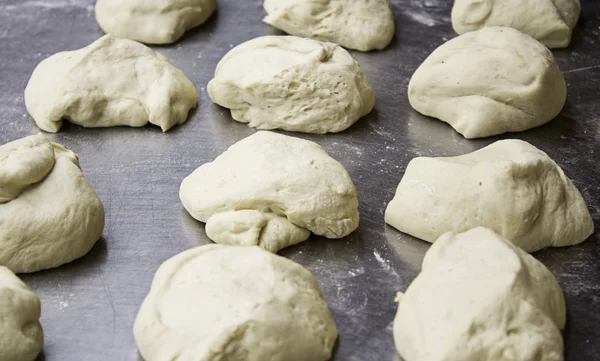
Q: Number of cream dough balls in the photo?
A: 12